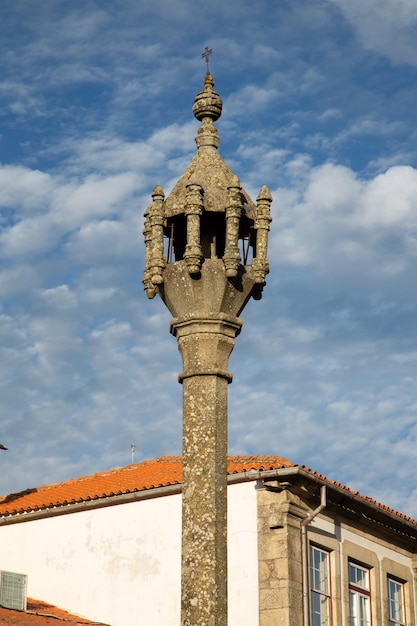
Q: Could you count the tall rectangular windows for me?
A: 3